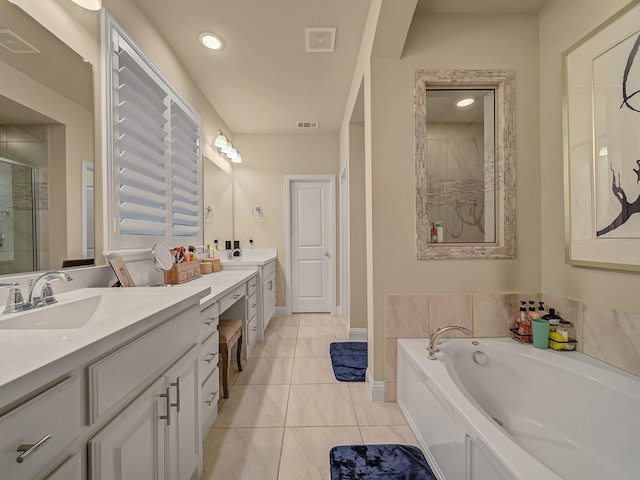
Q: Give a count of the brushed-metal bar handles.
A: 11